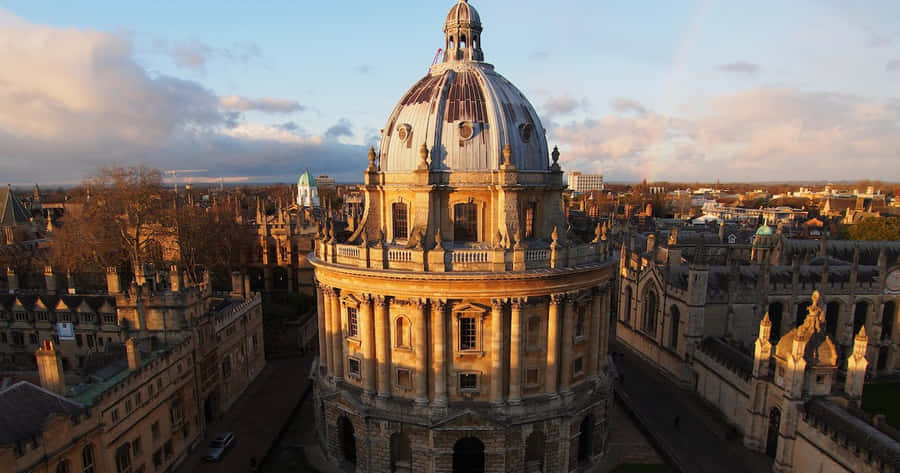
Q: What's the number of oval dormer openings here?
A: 3